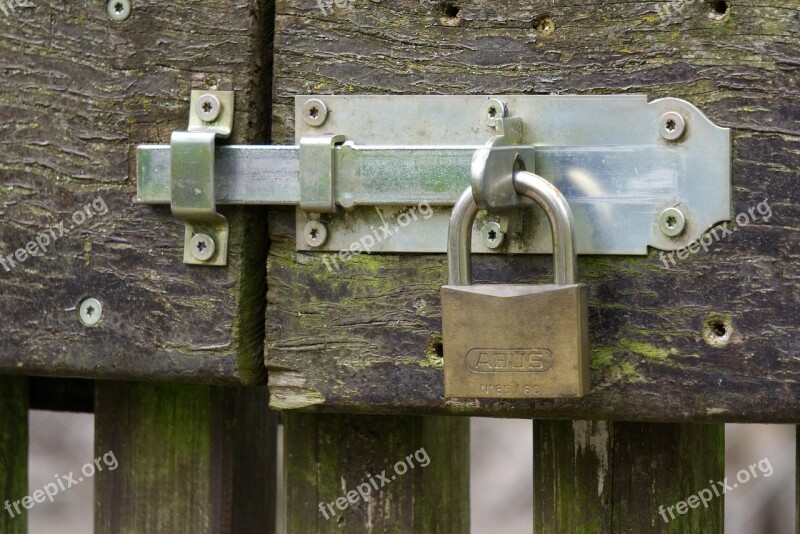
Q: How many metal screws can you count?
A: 10